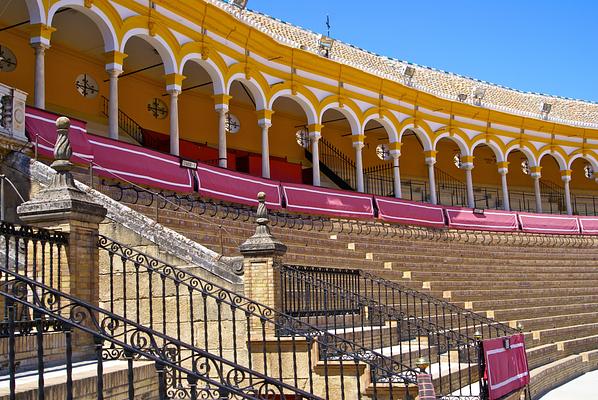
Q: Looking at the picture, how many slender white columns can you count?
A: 13